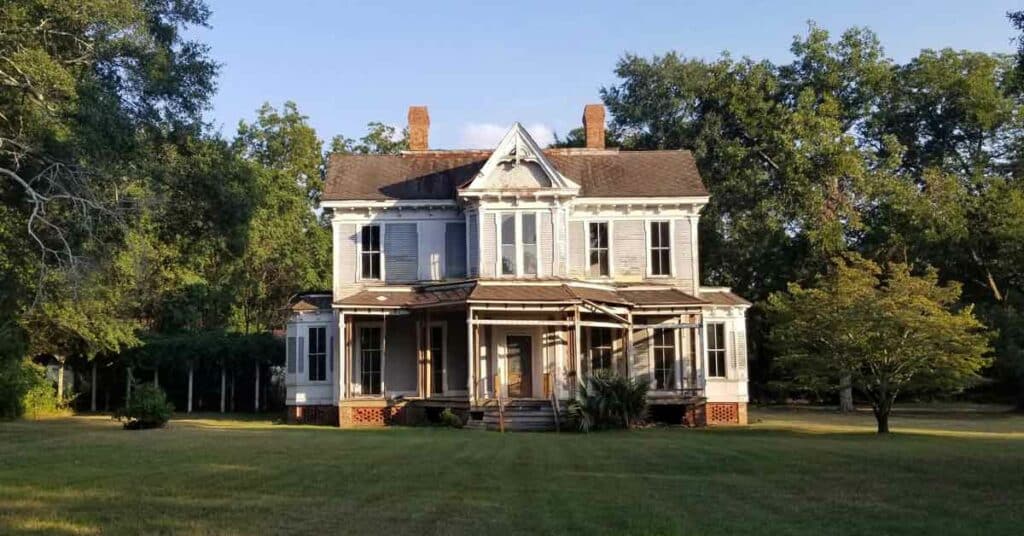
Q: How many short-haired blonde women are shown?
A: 0